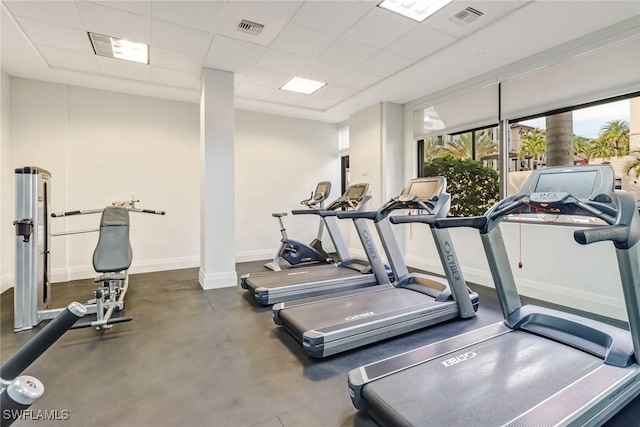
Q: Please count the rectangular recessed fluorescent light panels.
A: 3